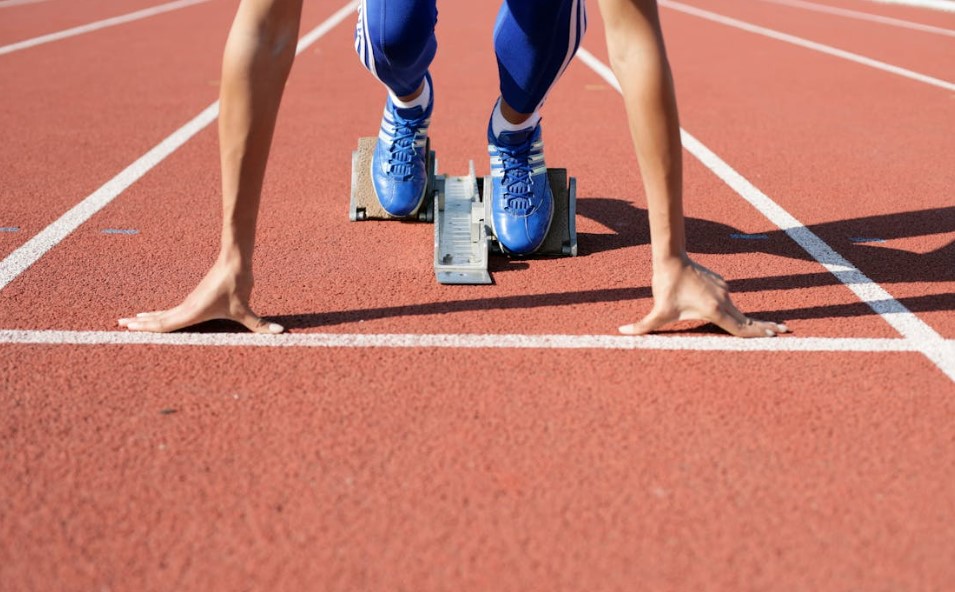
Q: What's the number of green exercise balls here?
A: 0